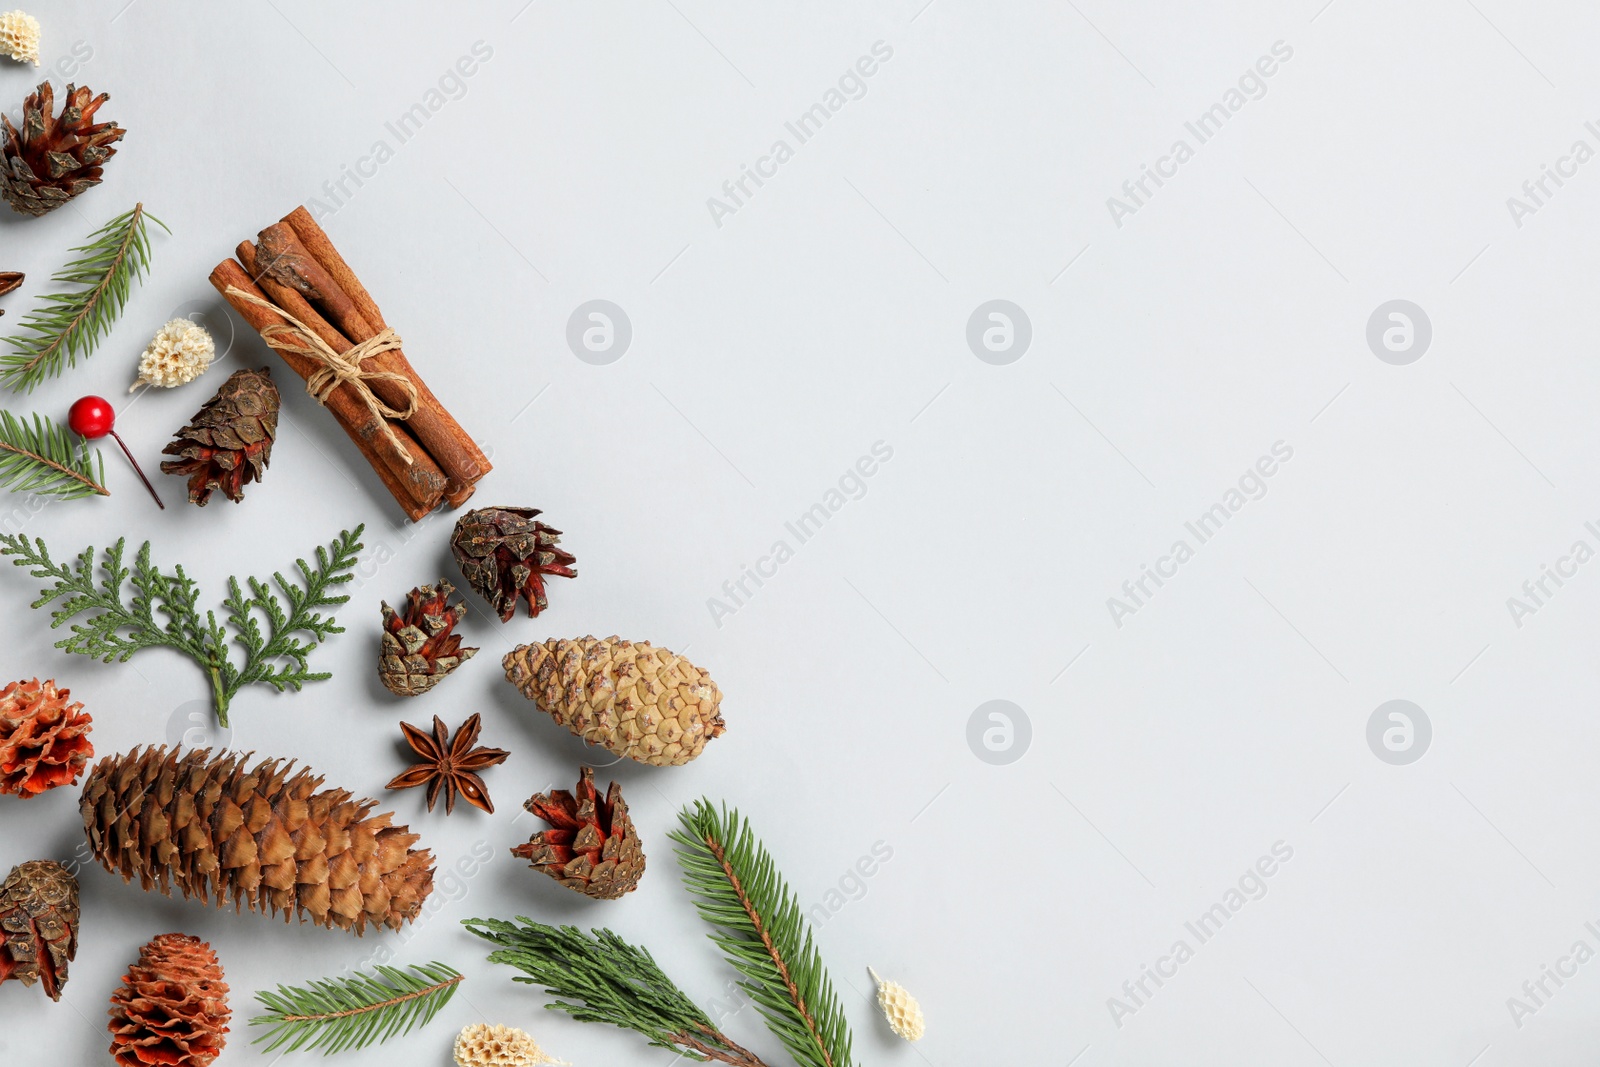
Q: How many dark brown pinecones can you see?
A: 6